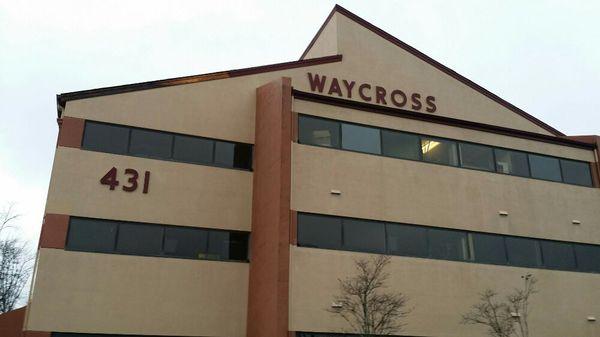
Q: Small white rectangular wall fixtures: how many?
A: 6